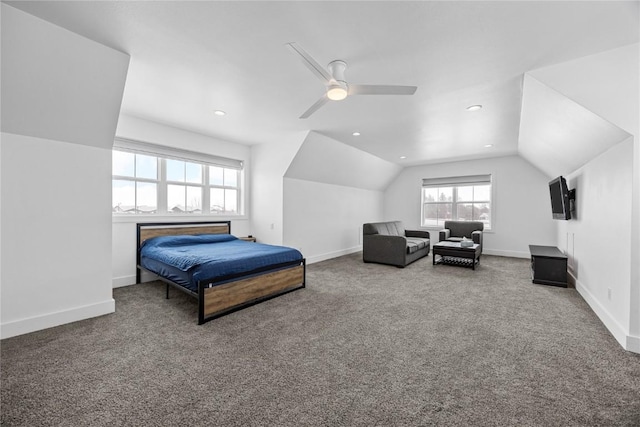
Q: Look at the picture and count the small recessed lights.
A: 5